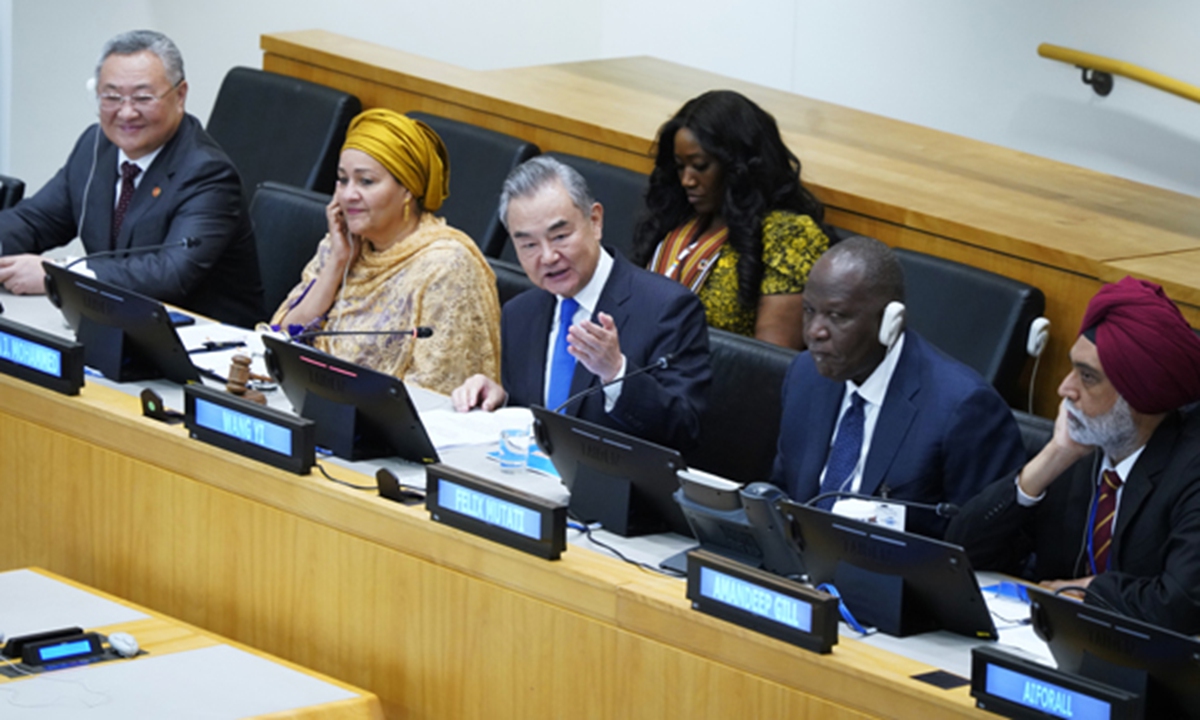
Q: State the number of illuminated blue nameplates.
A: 5